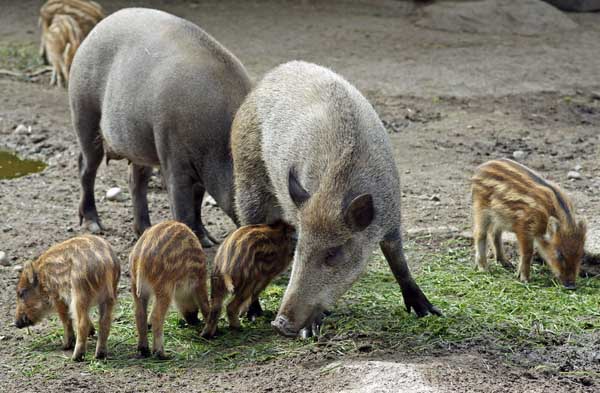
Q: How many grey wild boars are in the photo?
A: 2